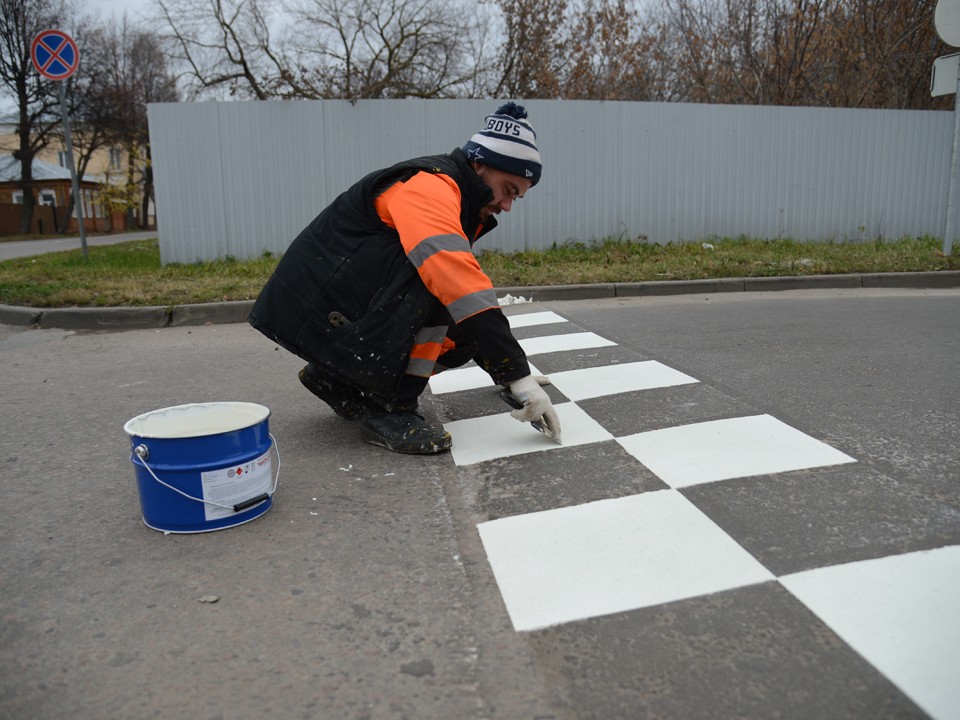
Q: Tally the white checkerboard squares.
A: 8